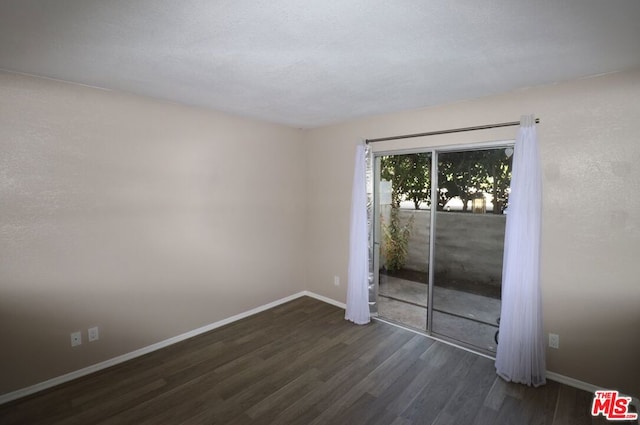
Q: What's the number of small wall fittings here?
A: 4